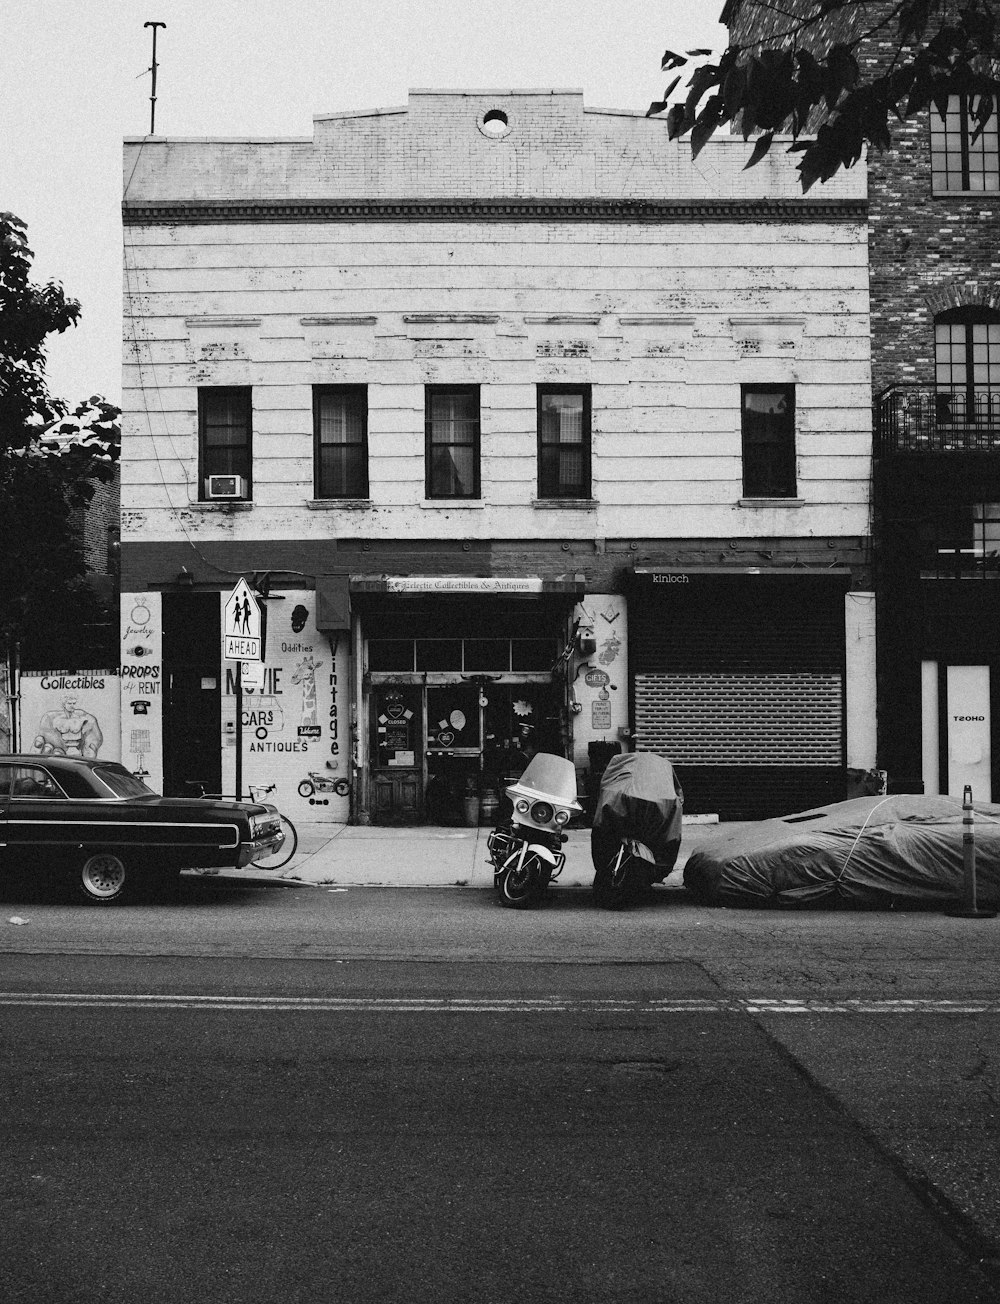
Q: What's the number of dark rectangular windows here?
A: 5